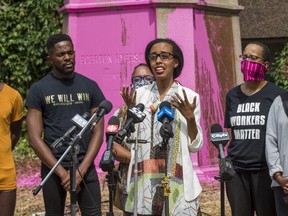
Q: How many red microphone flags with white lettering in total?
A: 1